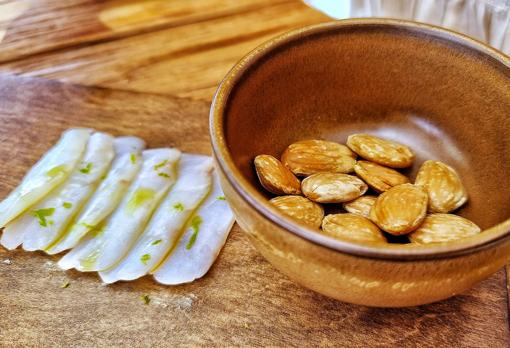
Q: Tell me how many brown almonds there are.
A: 11